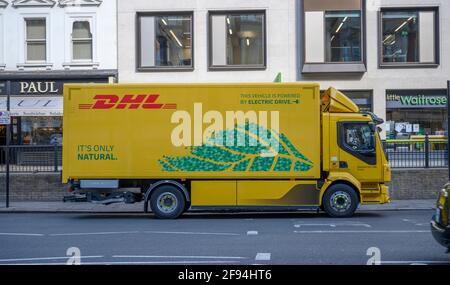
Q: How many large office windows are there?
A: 4